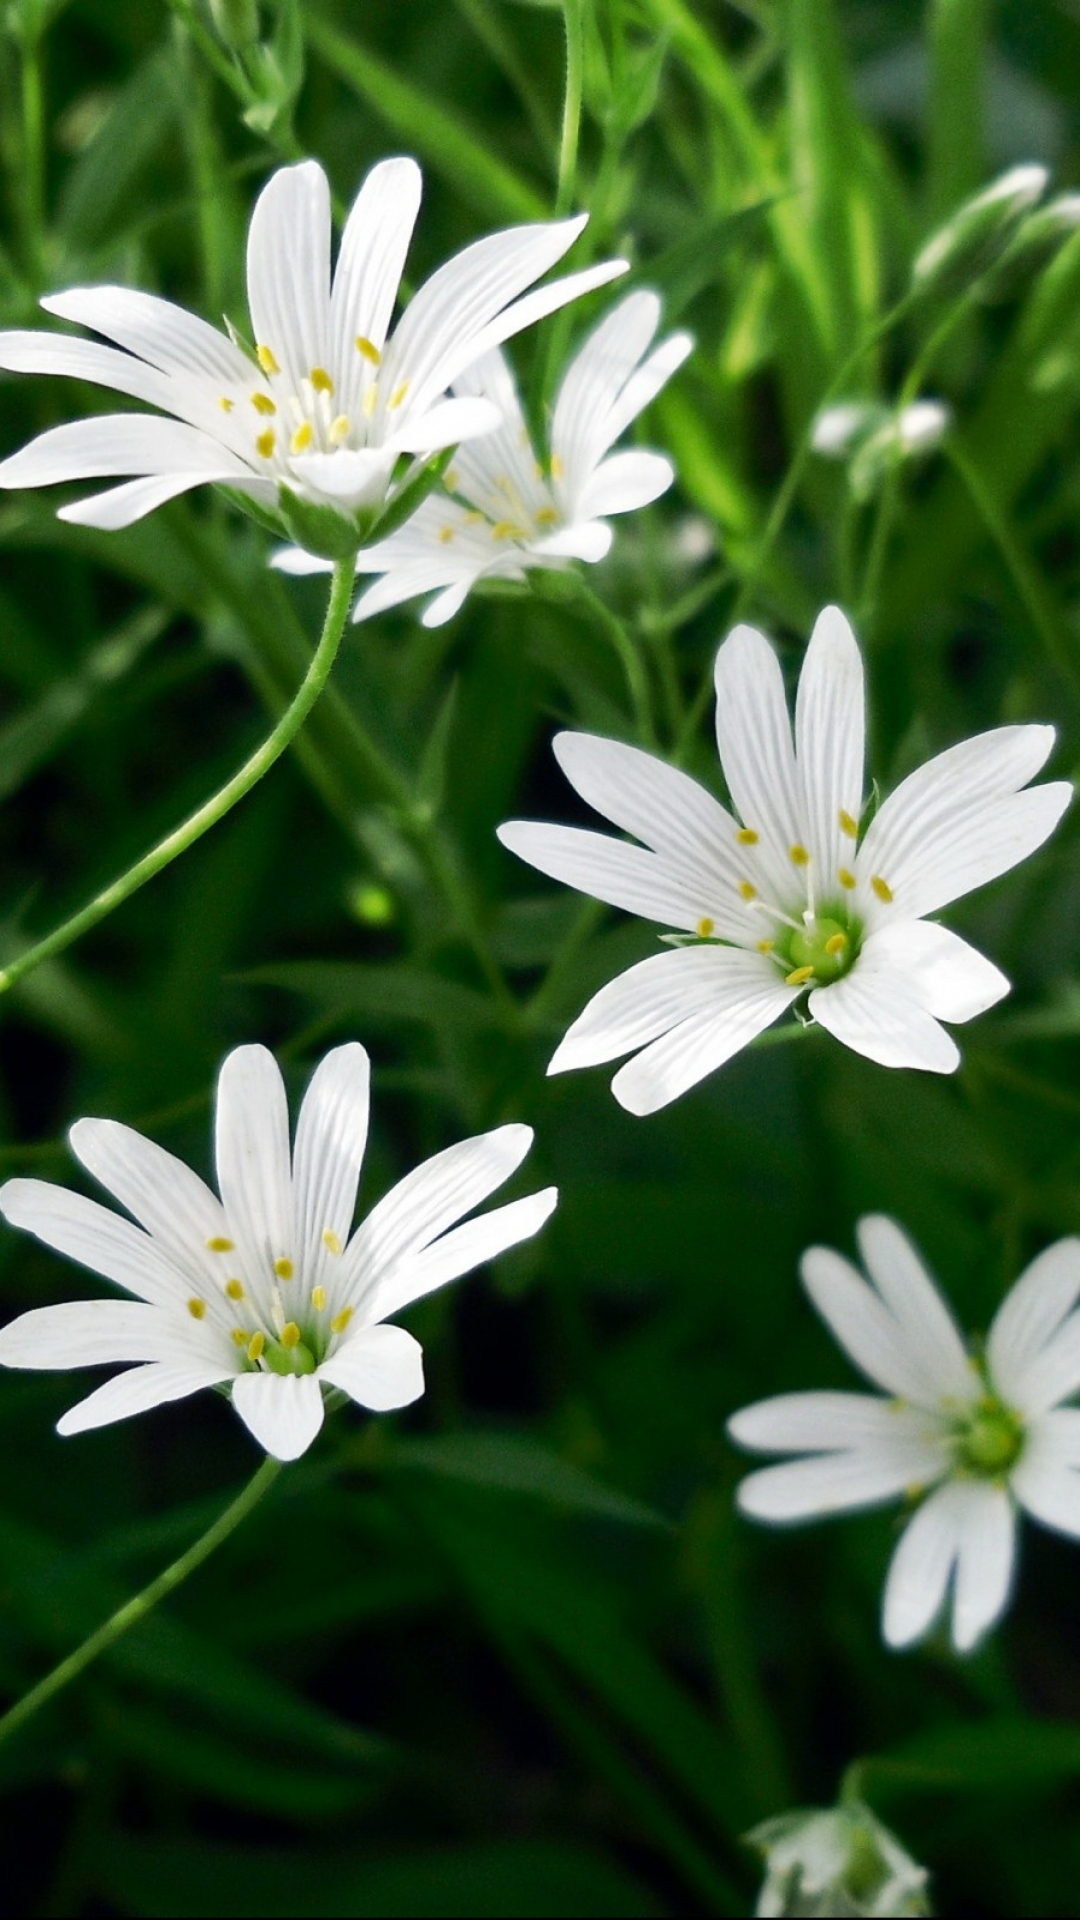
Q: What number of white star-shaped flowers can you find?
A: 5